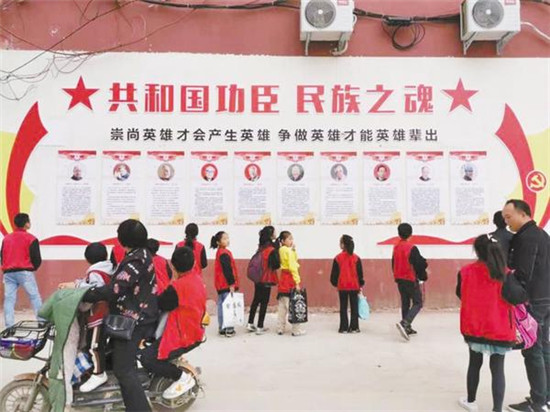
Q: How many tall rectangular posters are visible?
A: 10